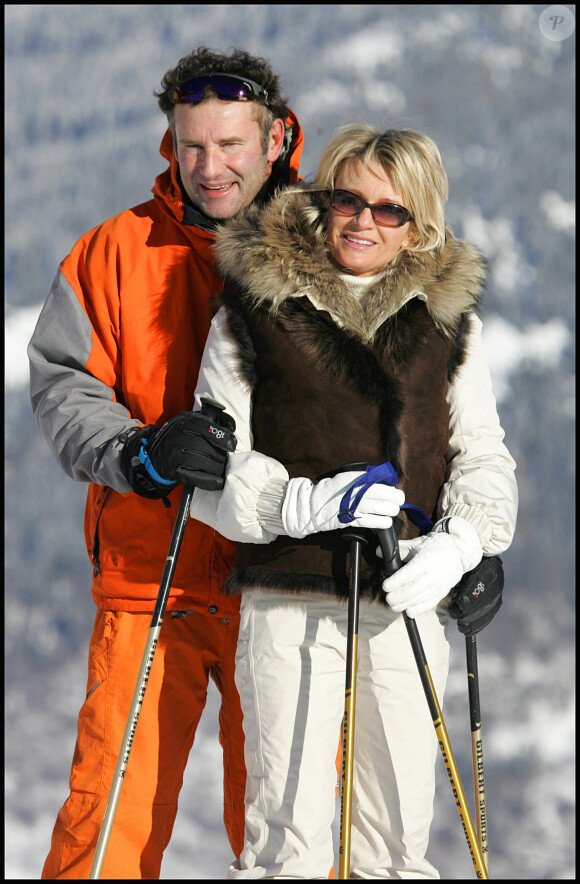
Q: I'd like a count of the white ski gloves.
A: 2